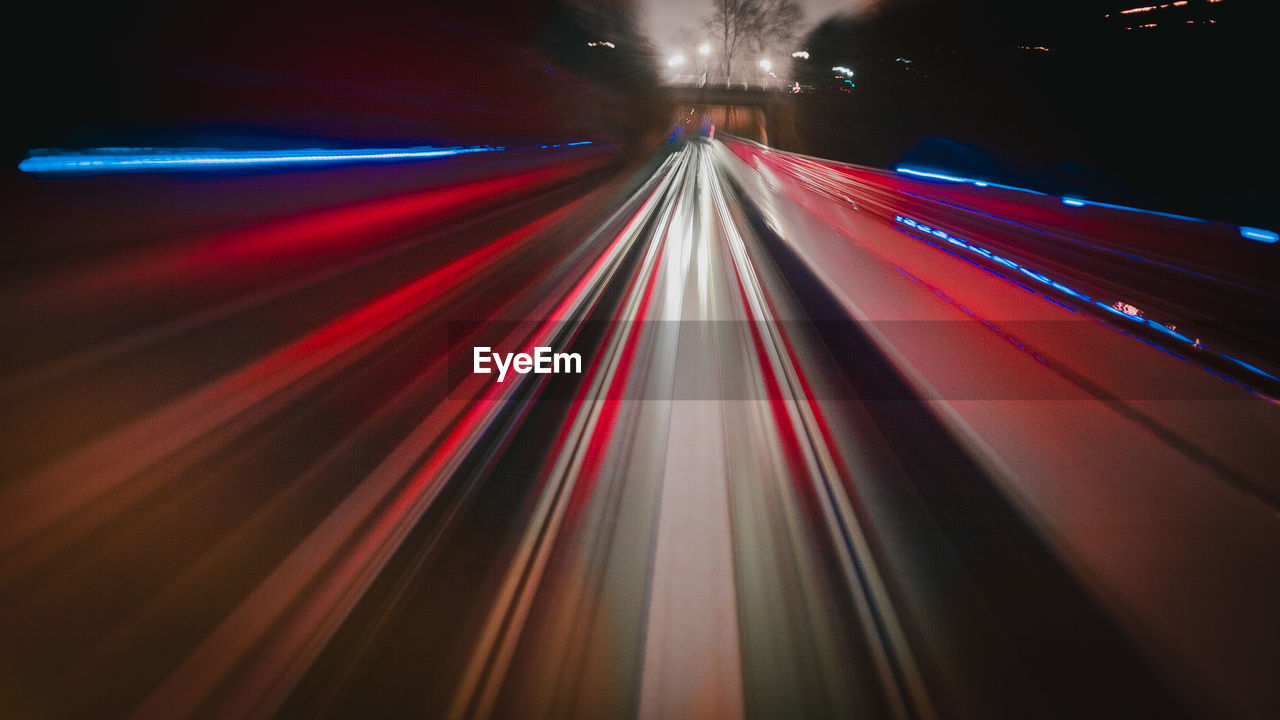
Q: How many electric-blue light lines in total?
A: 3